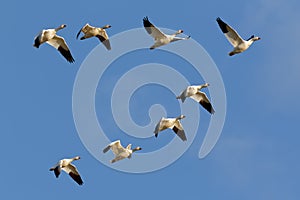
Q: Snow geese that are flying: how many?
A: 8